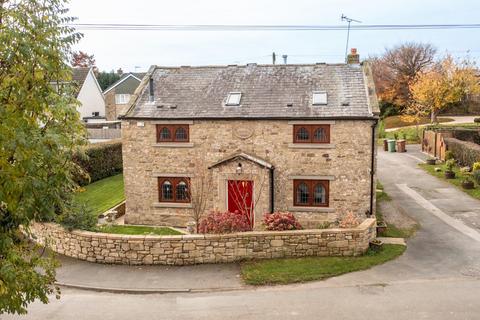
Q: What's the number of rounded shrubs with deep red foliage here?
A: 2